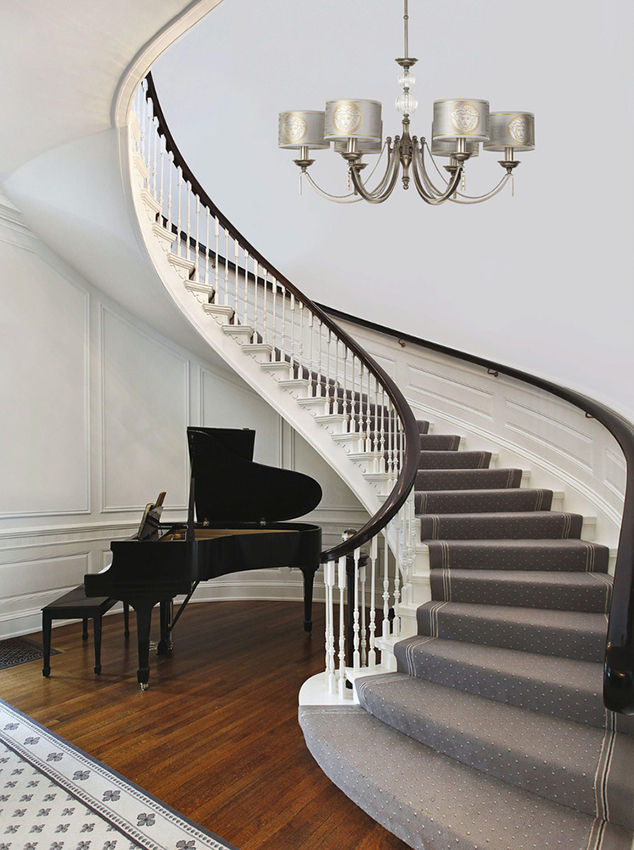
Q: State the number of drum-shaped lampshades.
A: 6